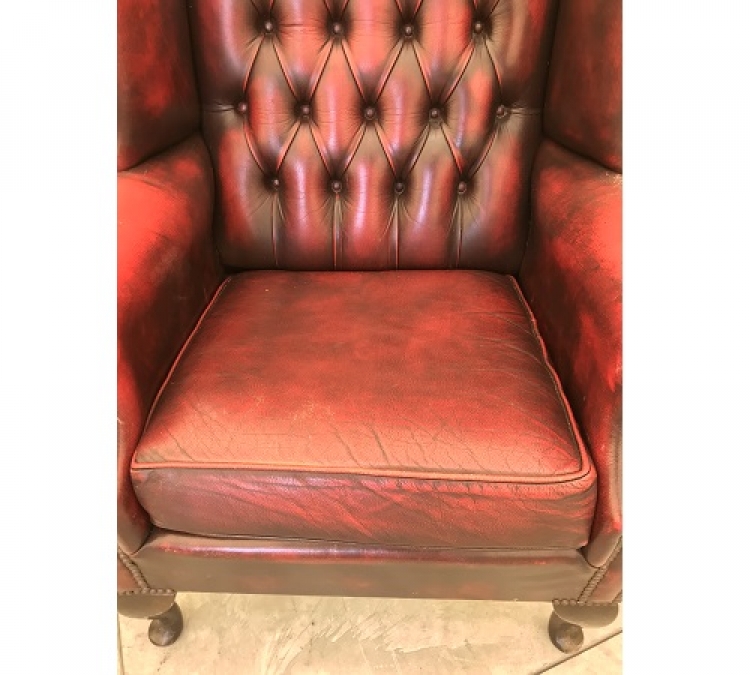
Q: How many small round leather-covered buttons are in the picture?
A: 13